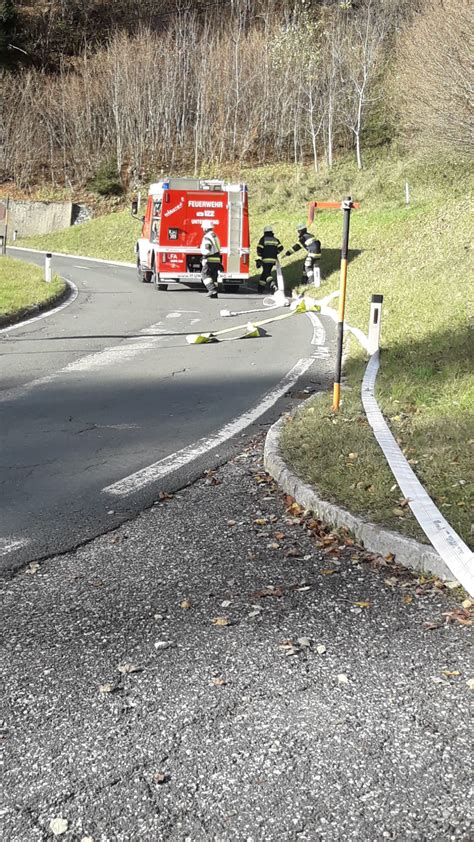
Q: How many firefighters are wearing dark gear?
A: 2